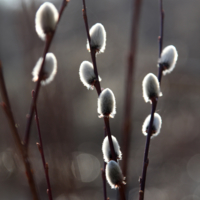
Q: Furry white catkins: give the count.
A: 10